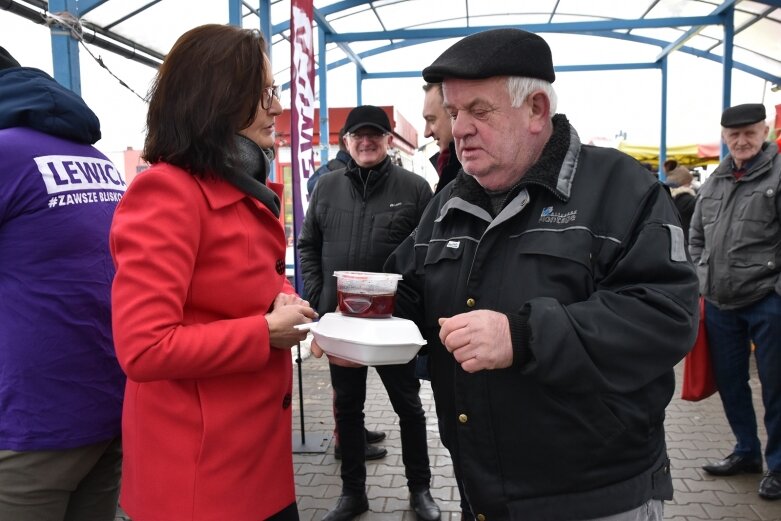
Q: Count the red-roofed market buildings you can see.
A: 1